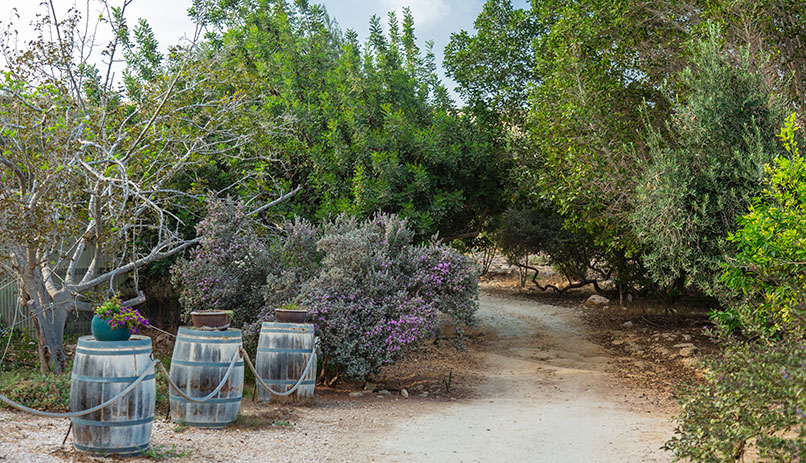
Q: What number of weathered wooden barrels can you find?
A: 3